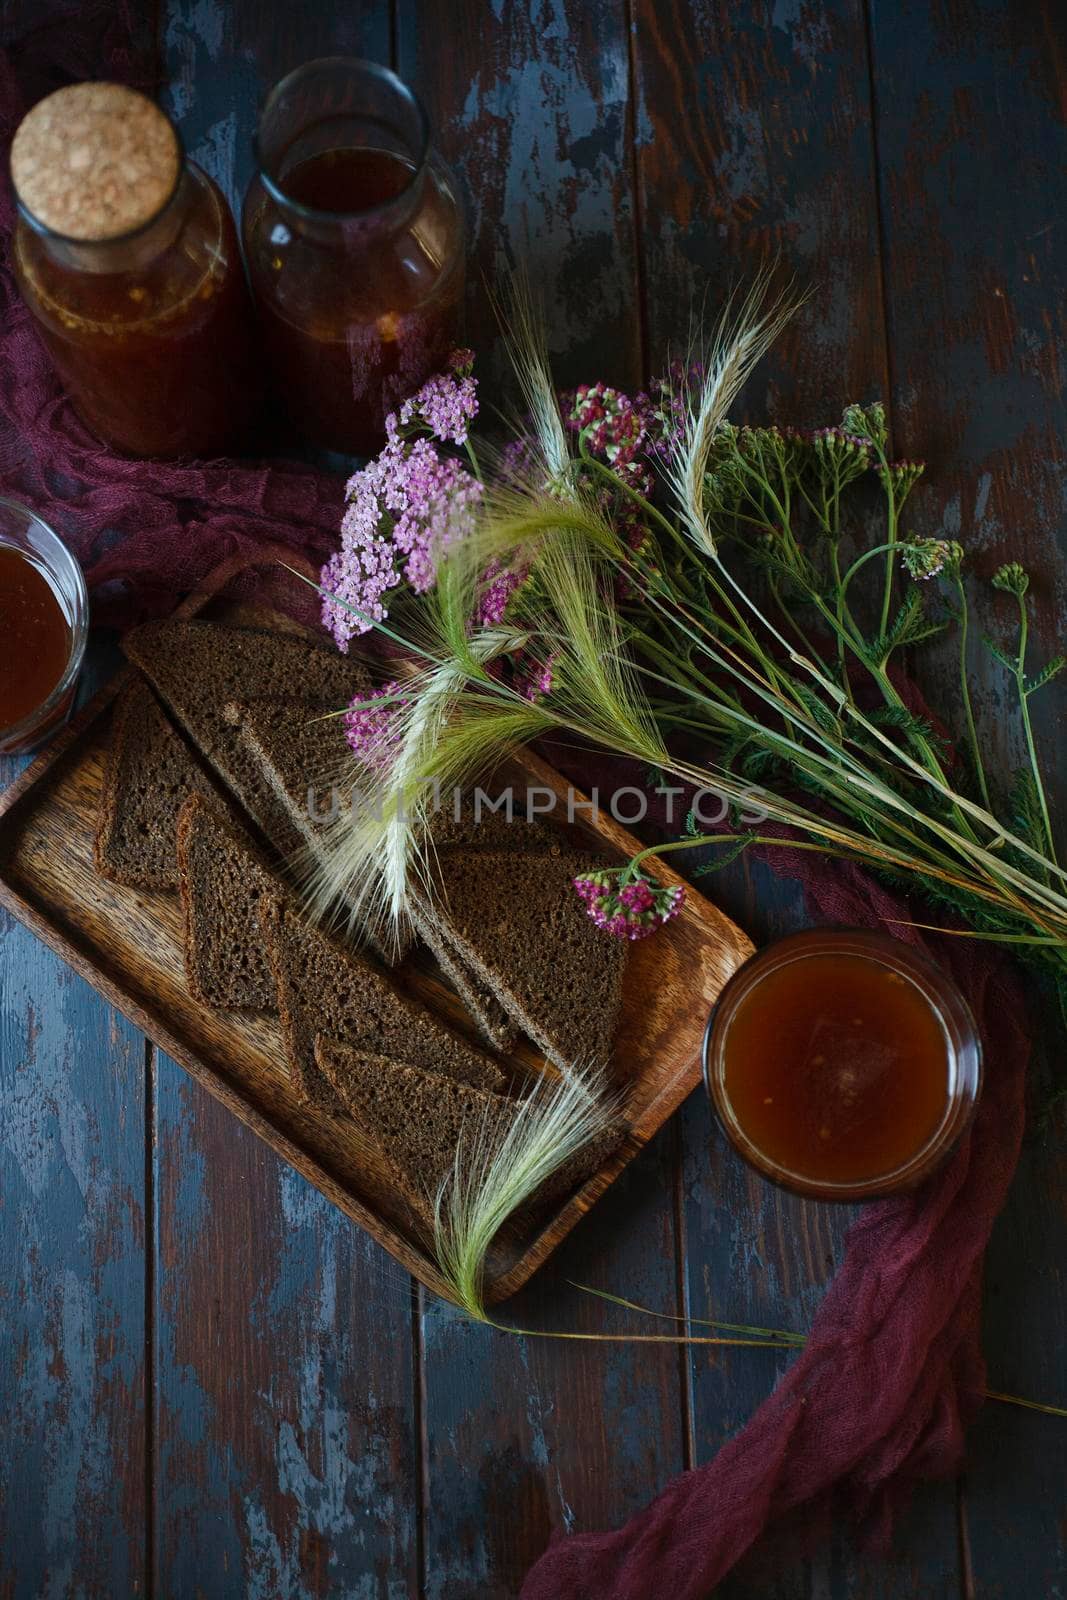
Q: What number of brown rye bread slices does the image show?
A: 8